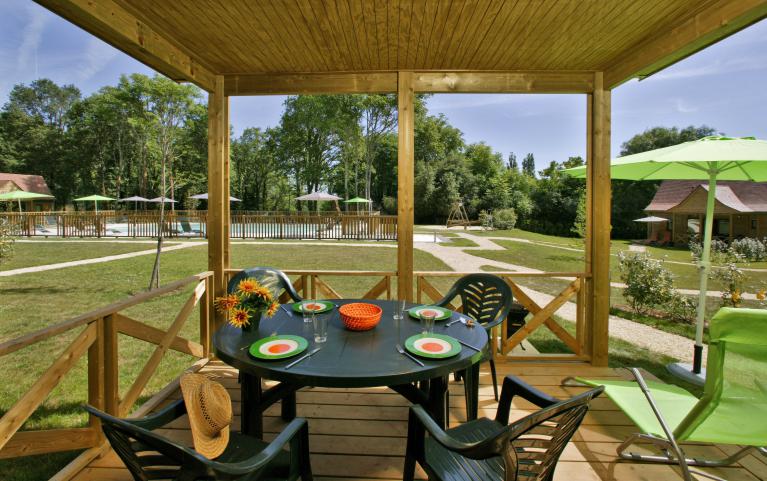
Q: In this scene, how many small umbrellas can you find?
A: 8